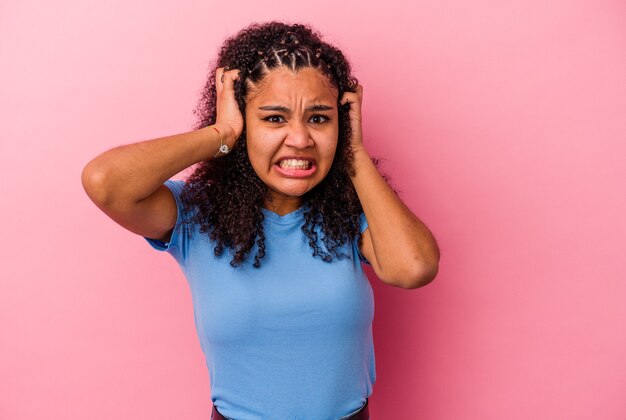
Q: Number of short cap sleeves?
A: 2